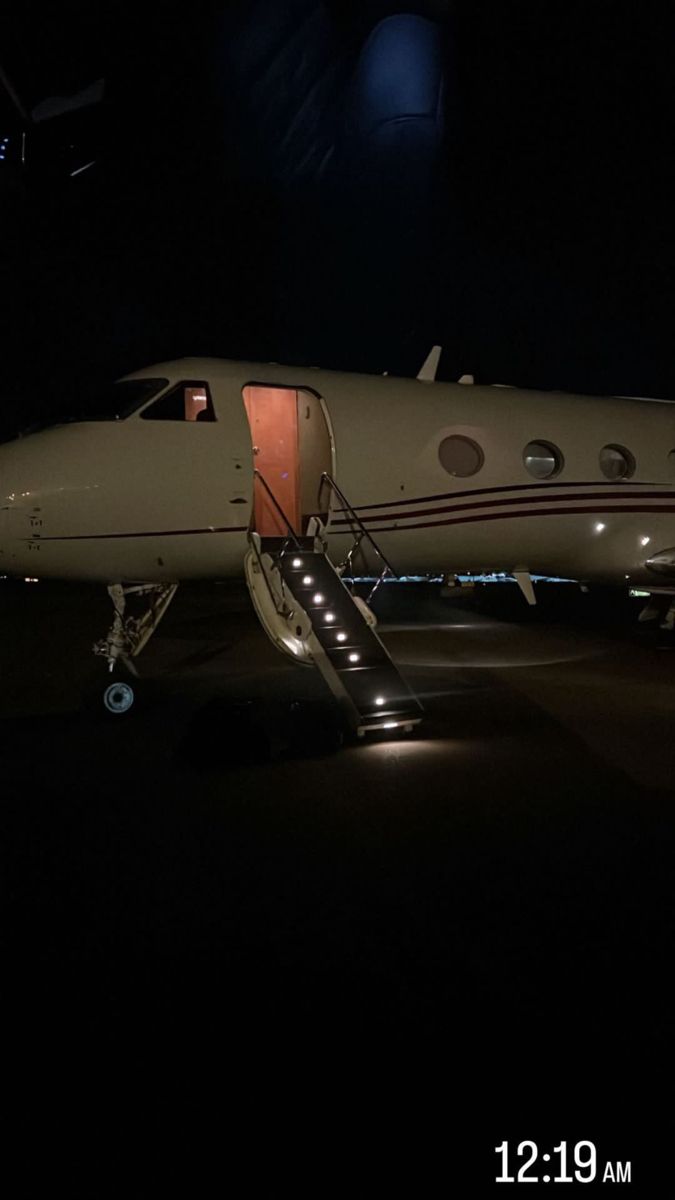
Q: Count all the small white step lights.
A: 7